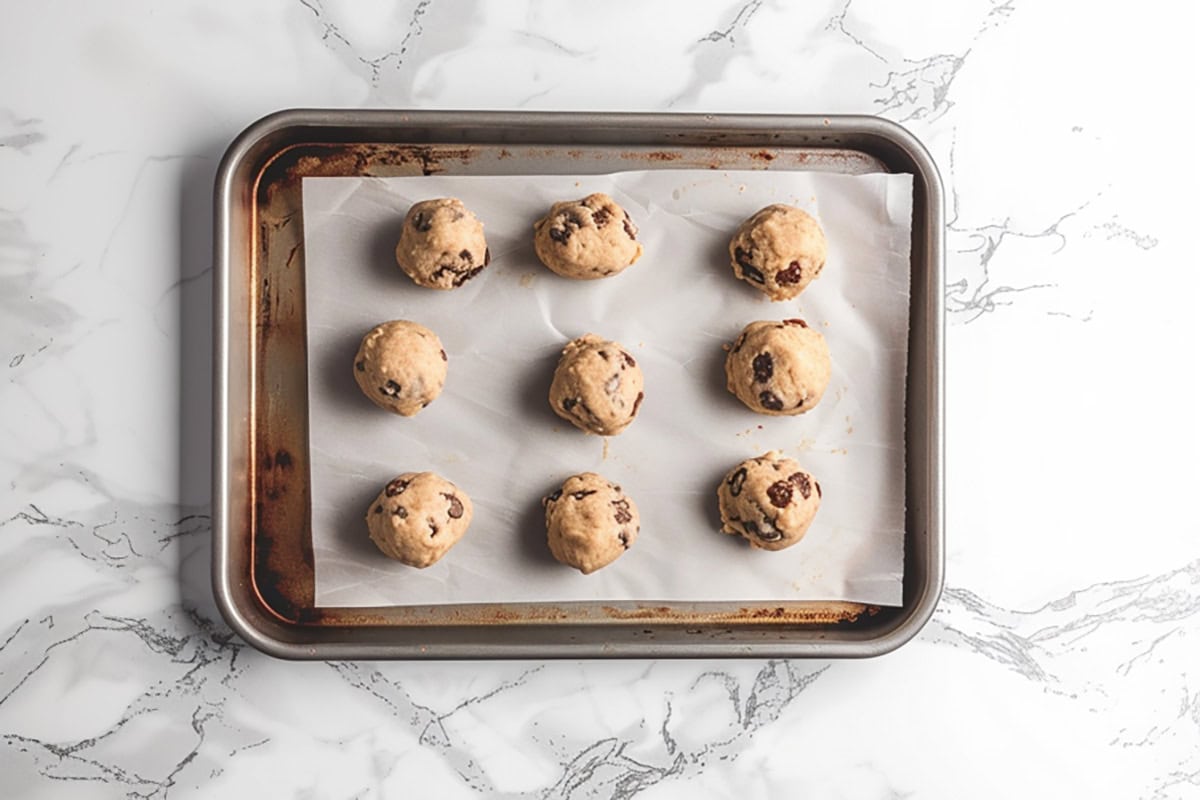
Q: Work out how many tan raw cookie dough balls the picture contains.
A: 9